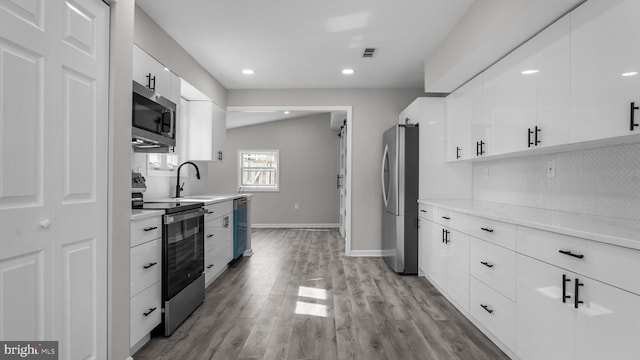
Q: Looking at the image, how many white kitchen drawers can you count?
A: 12